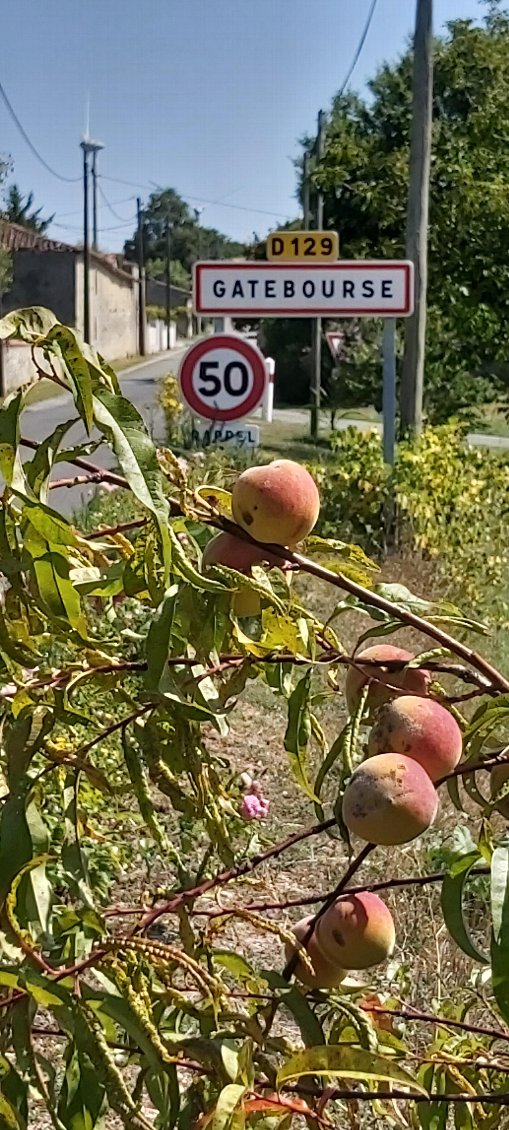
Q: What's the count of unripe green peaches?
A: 0